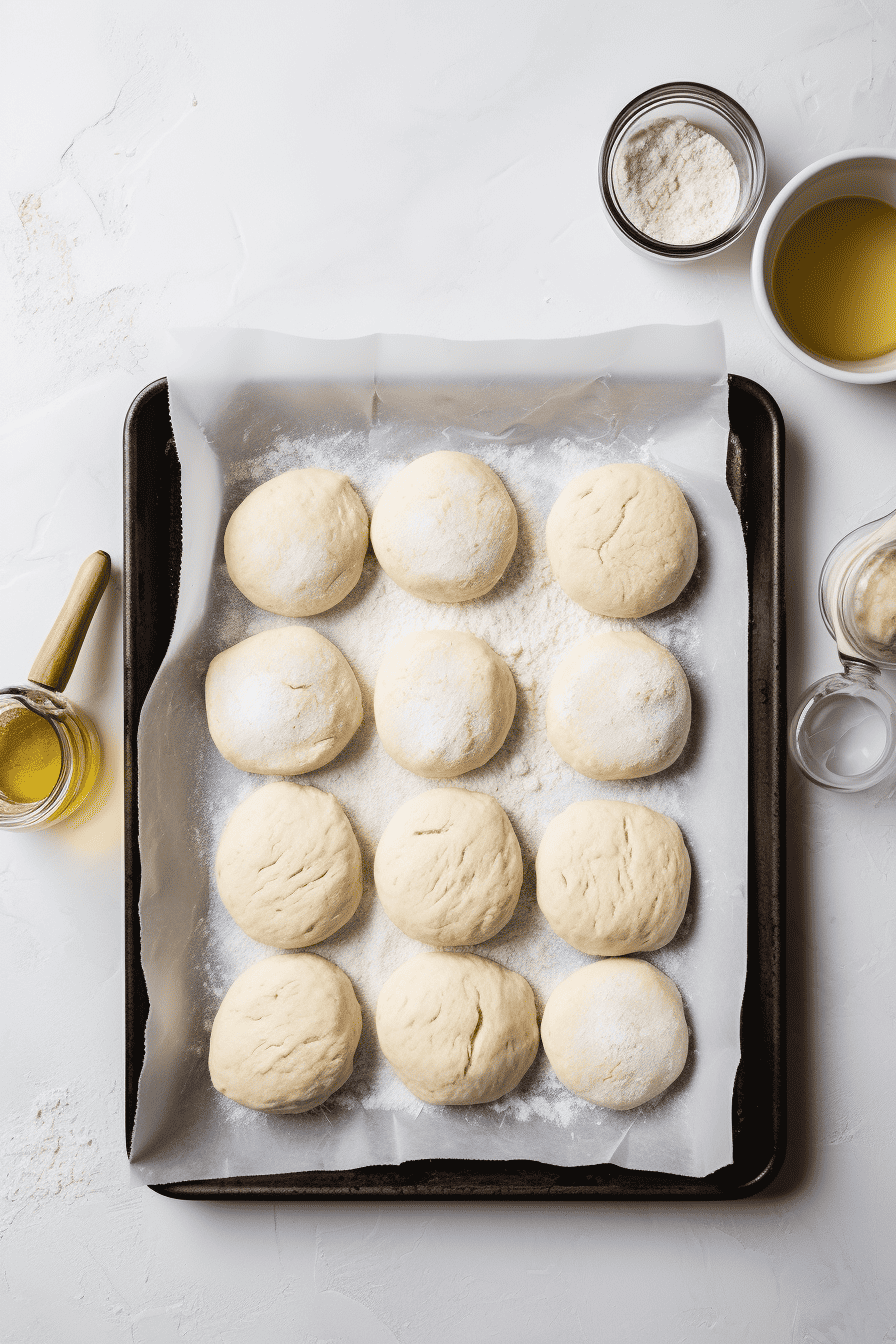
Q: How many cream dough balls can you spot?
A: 12